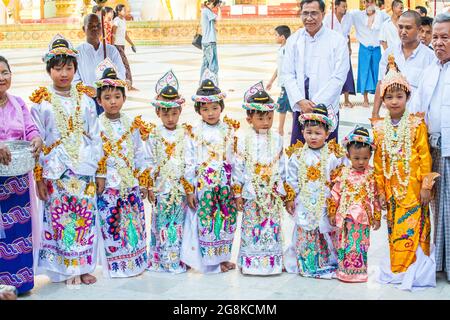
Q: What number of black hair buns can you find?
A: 7